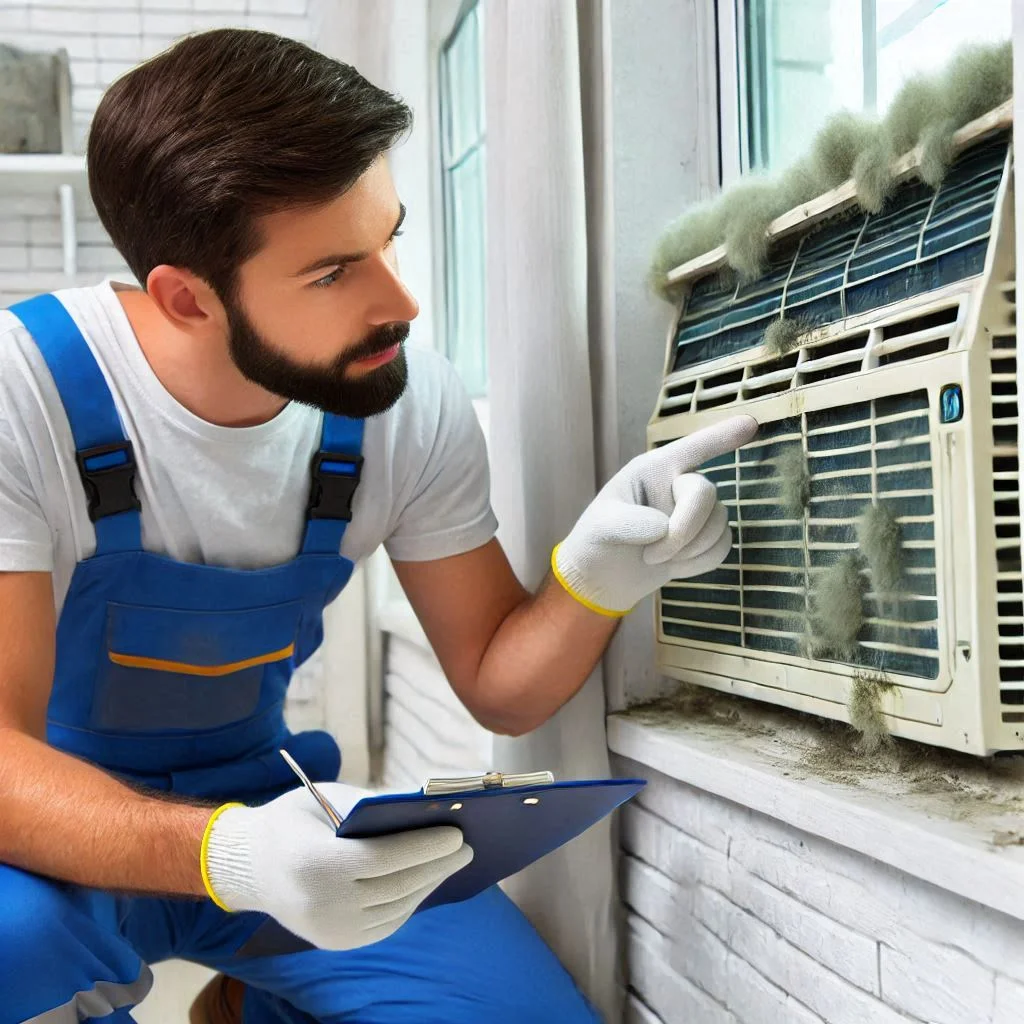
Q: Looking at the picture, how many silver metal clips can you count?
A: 1